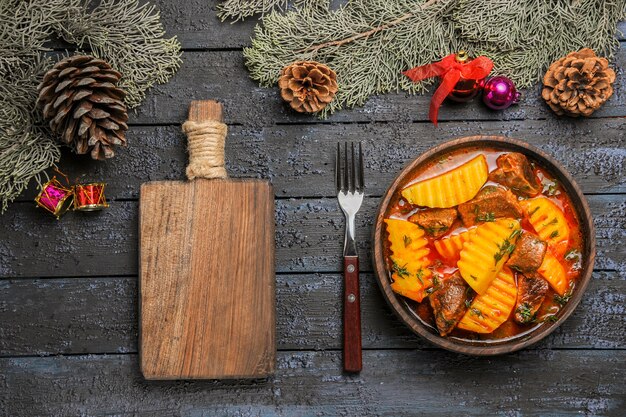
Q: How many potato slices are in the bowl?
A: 7